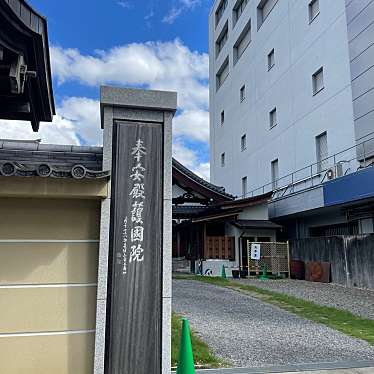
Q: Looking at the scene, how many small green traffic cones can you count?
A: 3